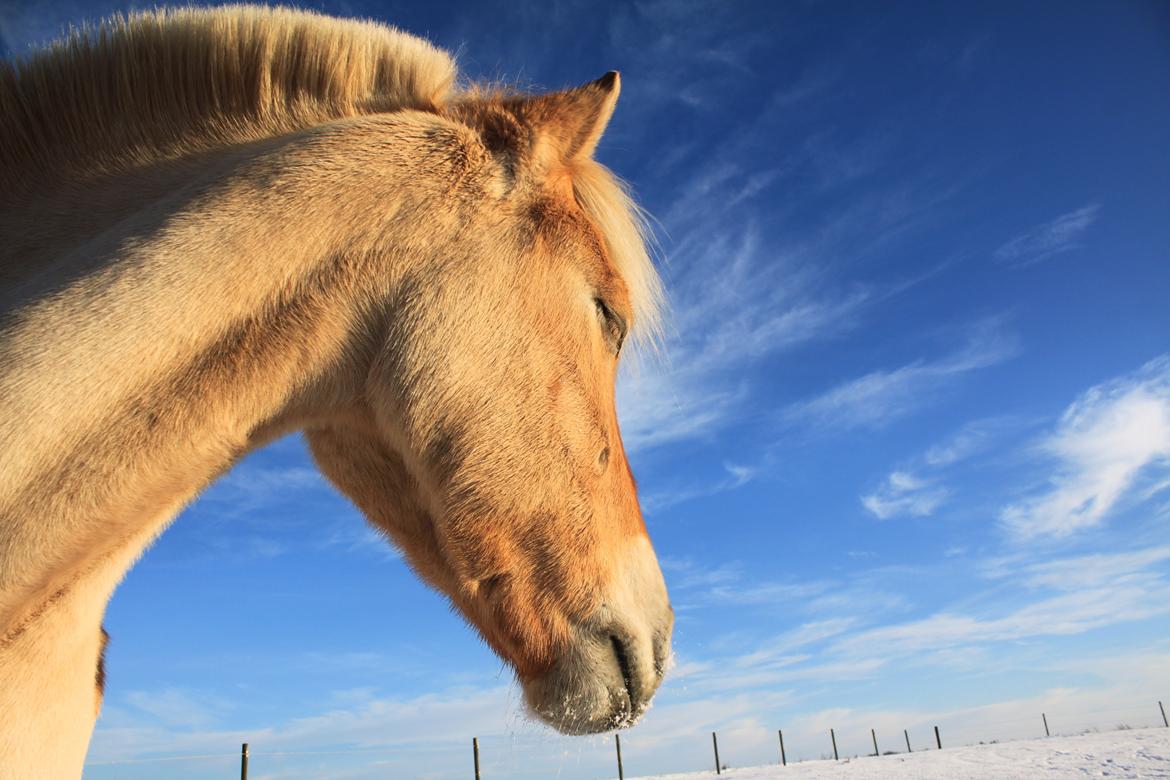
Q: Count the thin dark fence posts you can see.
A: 11